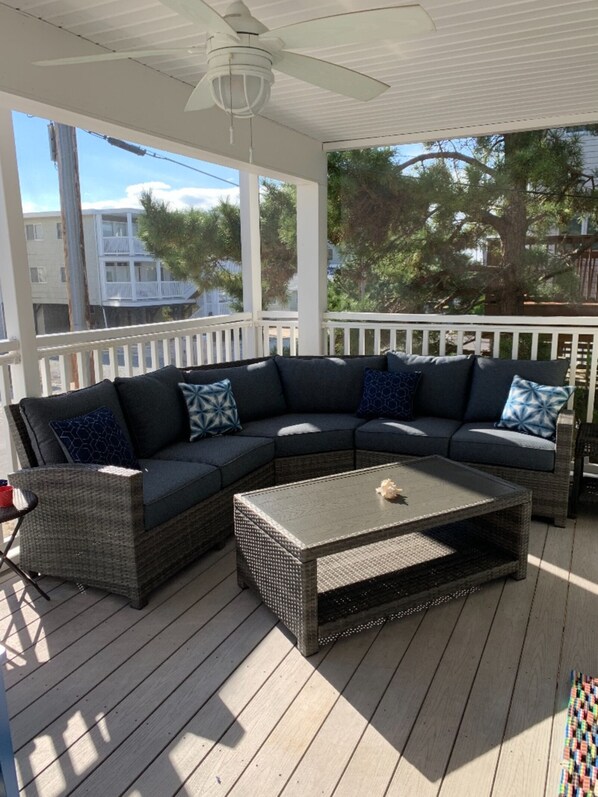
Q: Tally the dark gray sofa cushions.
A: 11